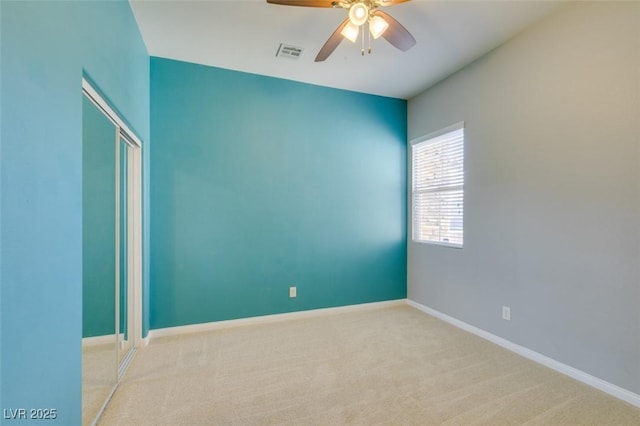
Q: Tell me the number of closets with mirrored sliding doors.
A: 1